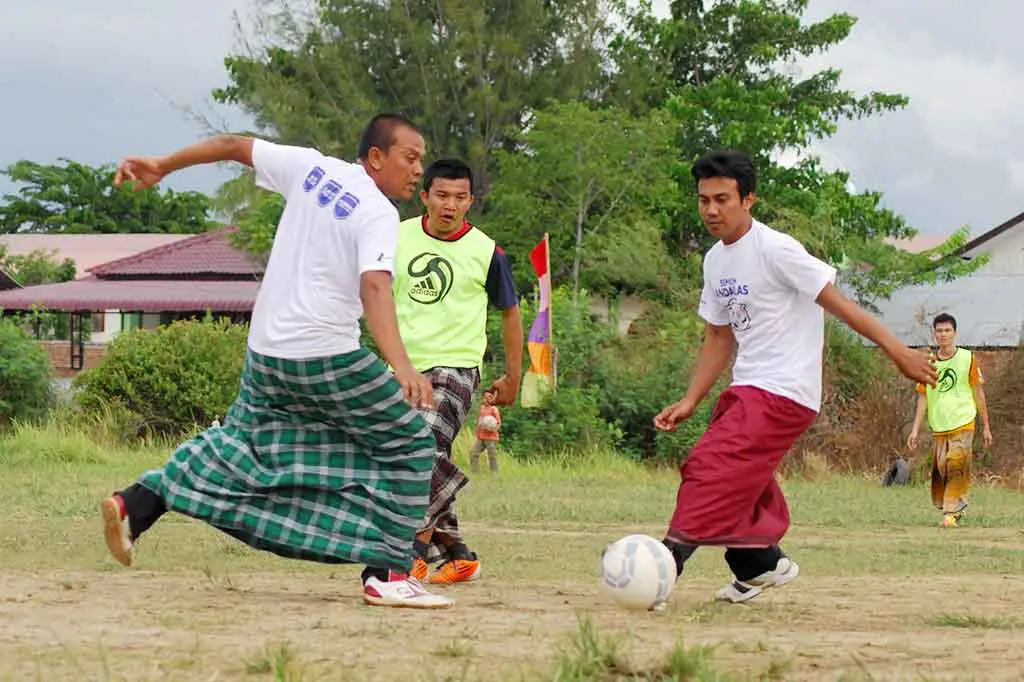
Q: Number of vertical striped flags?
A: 1